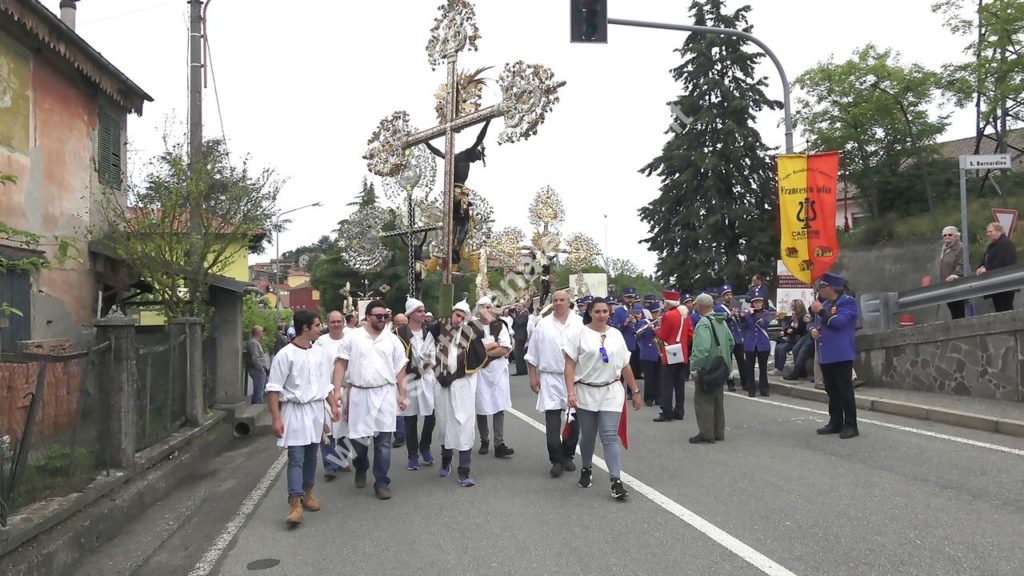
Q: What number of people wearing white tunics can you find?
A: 8